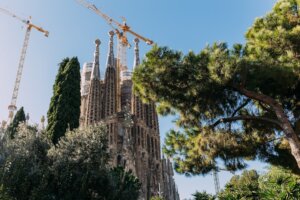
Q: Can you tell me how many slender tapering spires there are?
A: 3